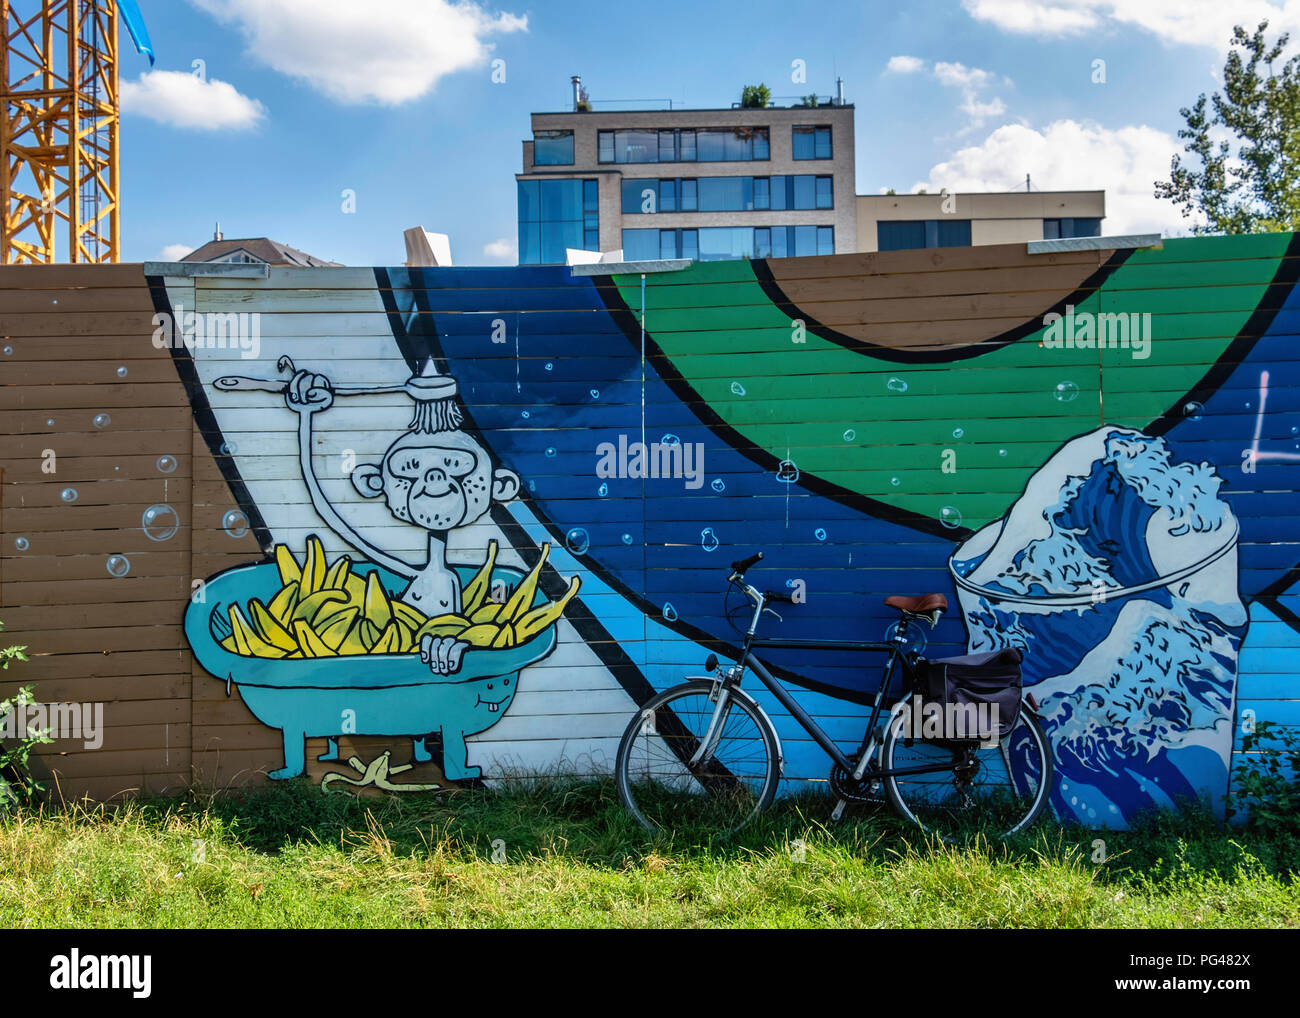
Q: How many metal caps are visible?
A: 3